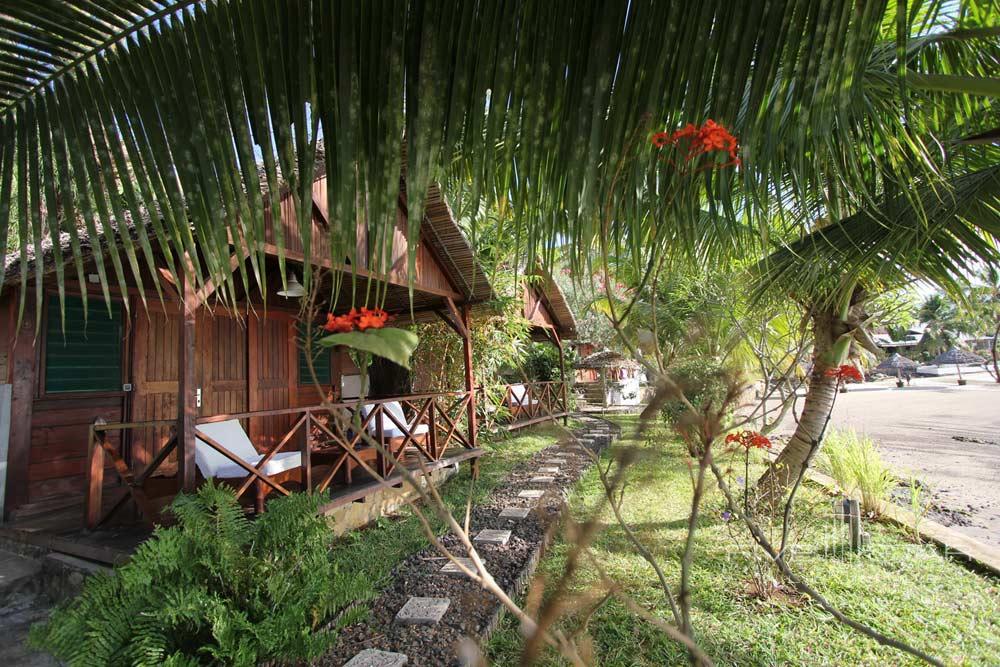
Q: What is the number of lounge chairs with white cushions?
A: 3